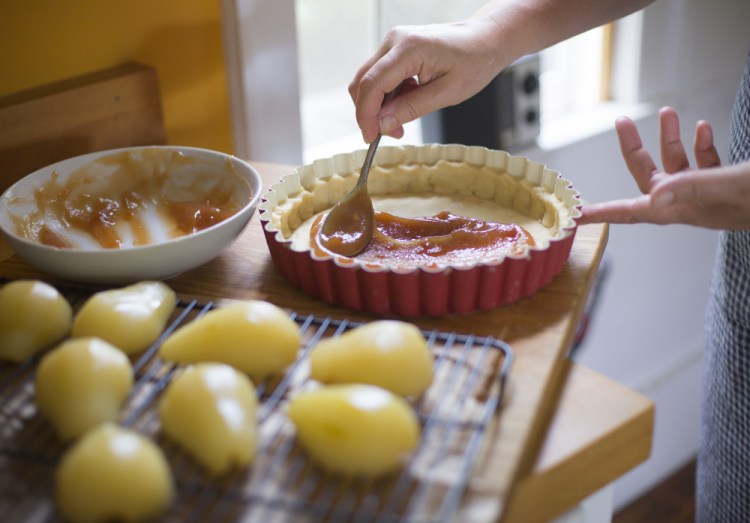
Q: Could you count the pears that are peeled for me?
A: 8